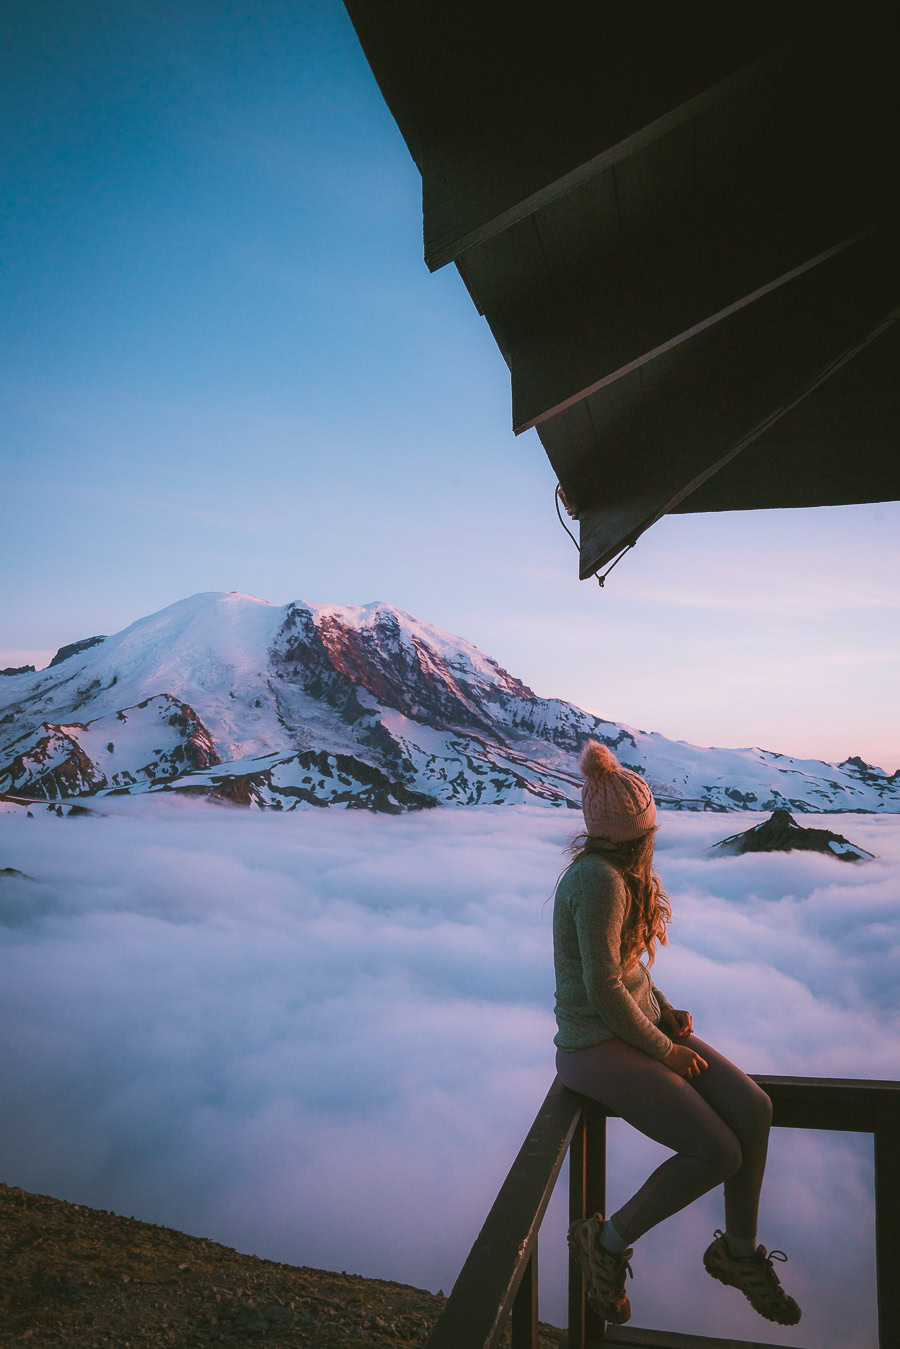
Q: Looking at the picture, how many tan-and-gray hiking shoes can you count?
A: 2